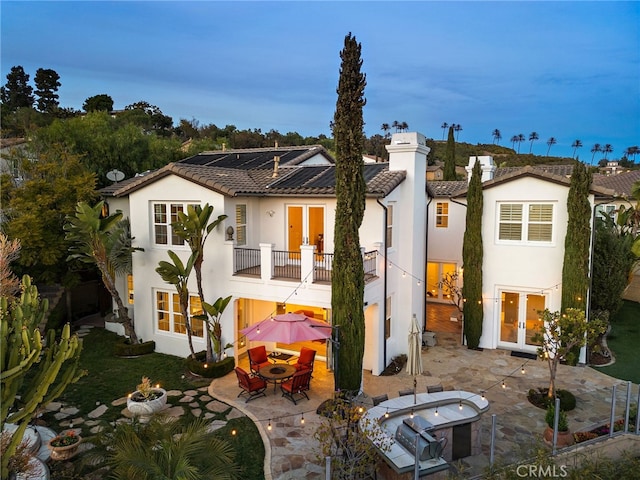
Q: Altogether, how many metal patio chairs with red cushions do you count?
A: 4